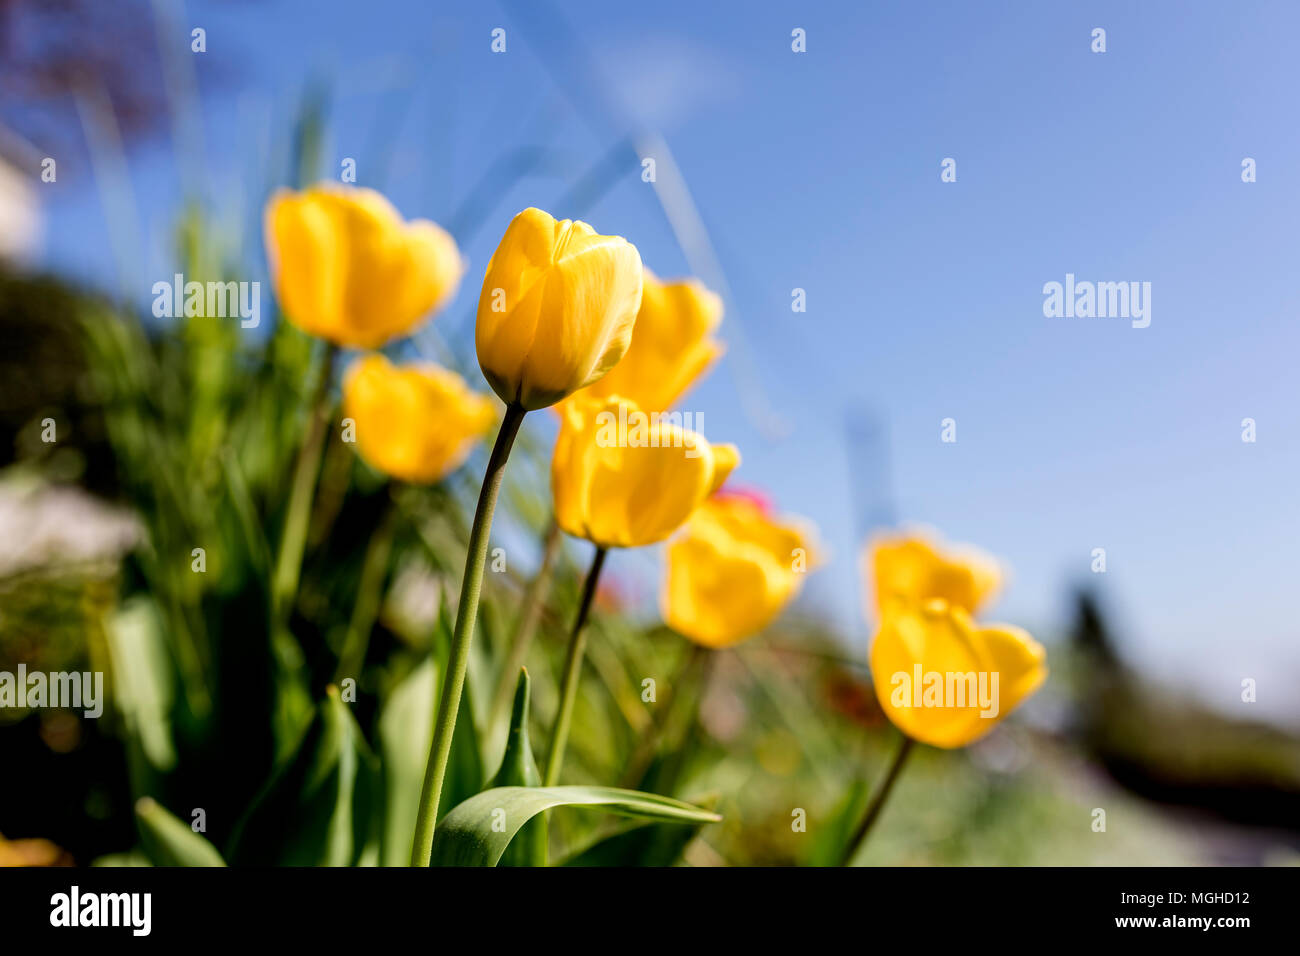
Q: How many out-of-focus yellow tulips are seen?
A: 7